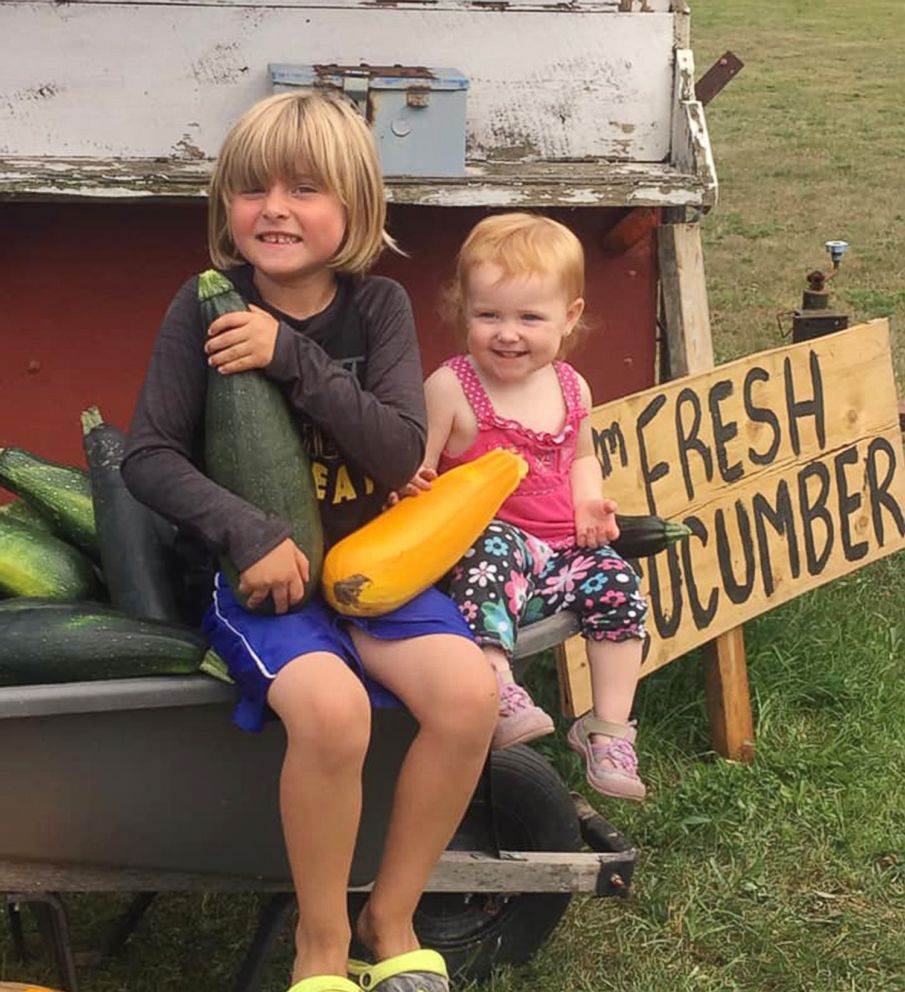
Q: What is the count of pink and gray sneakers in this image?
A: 2